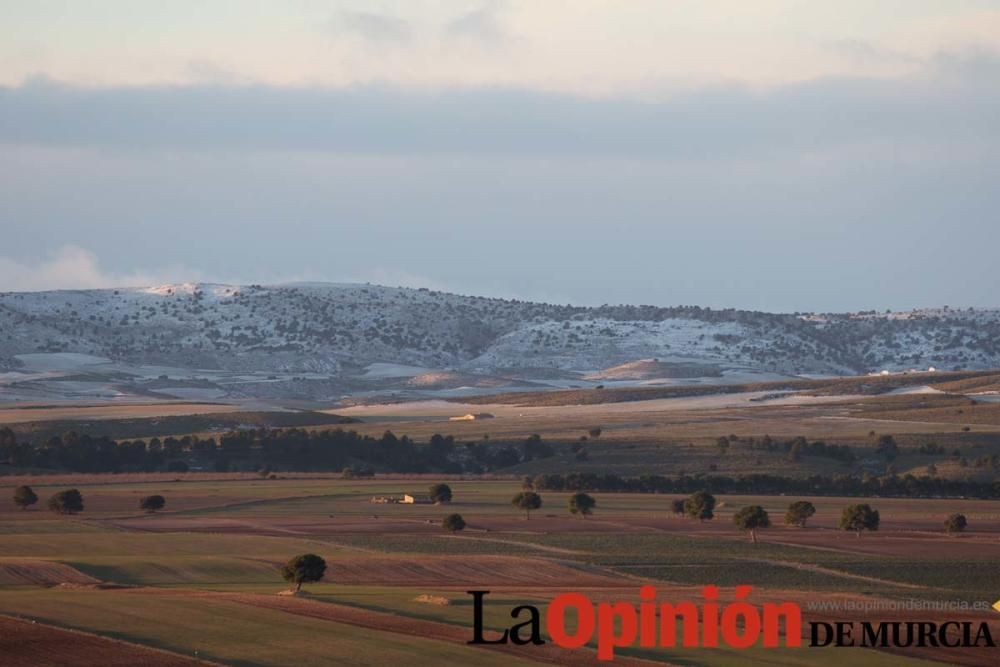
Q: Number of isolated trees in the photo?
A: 14